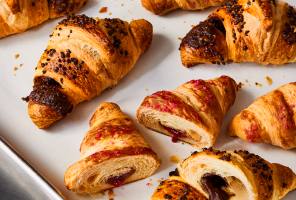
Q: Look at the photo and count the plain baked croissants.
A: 0